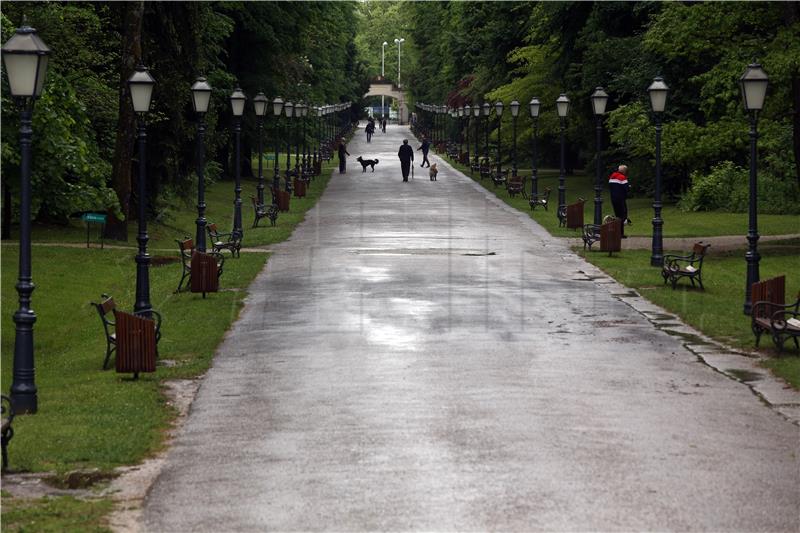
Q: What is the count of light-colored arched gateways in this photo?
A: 1